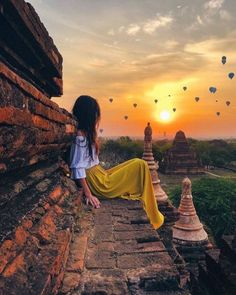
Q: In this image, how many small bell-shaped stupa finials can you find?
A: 2